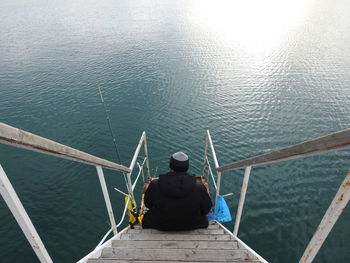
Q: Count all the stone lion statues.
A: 0